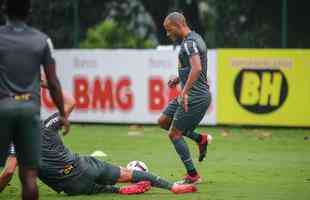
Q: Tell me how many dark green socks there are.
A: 4